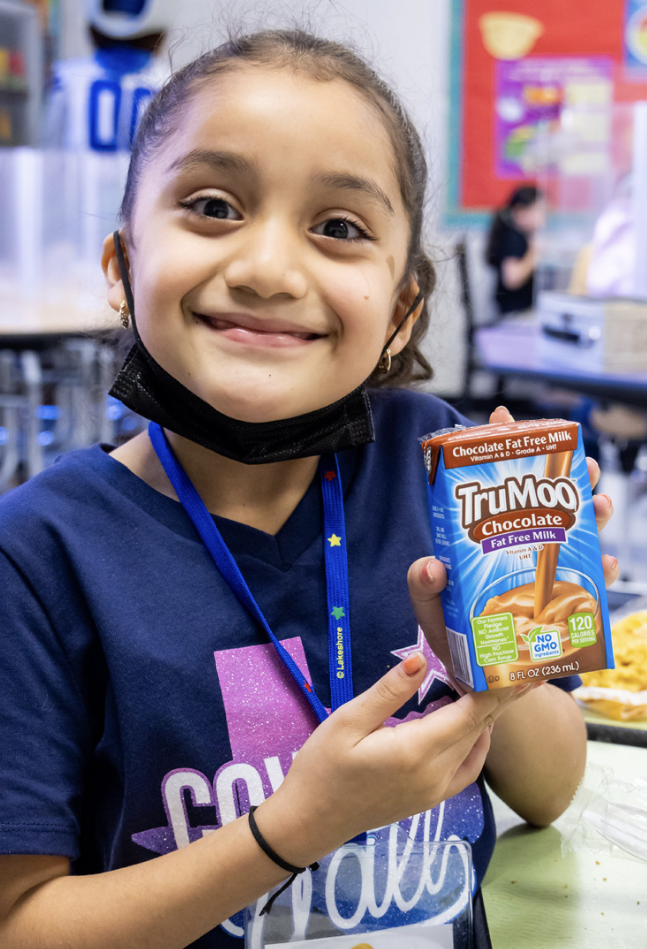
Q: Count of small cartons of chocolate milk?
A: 1